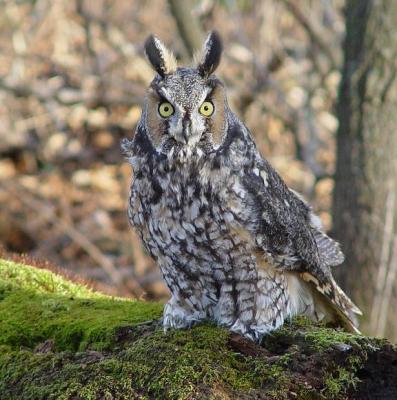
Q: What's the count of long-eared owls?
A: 1